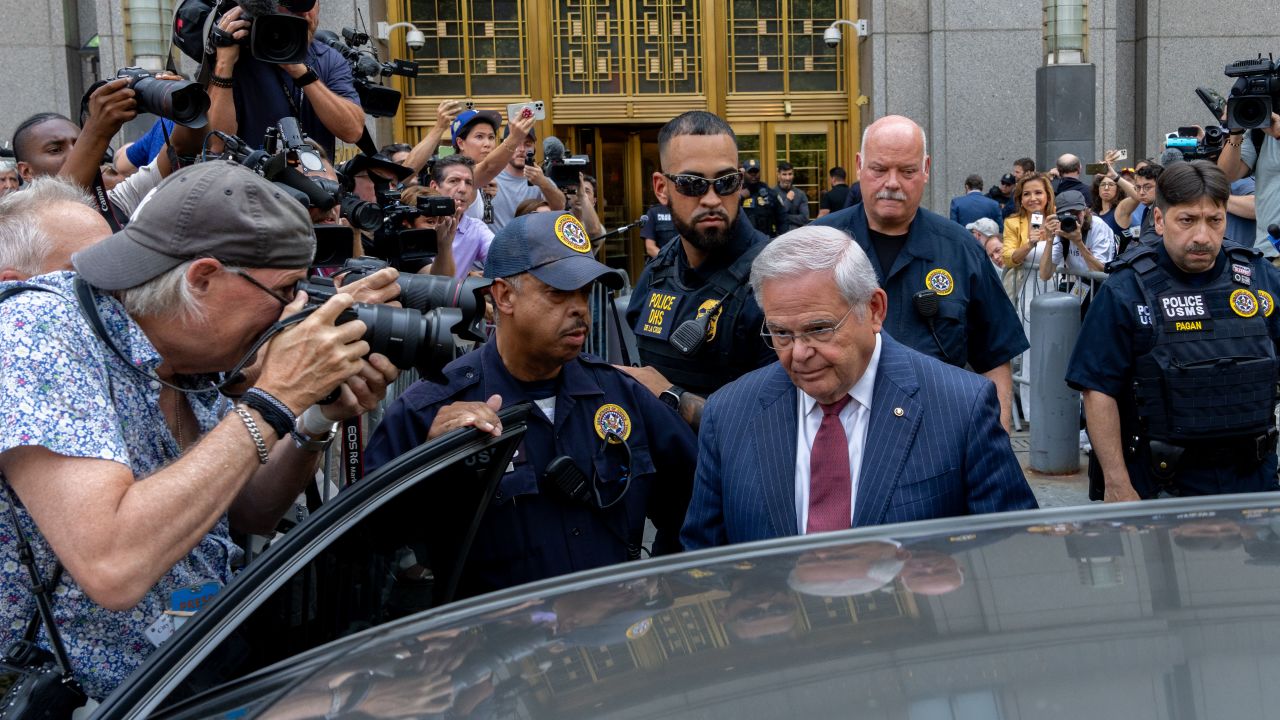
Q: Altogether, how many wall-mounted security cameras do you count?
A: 2